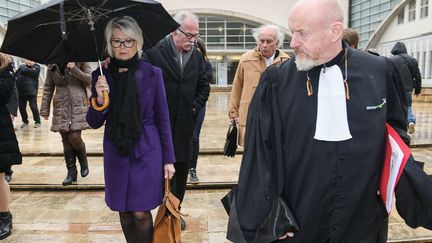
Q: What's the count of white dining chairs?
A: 0